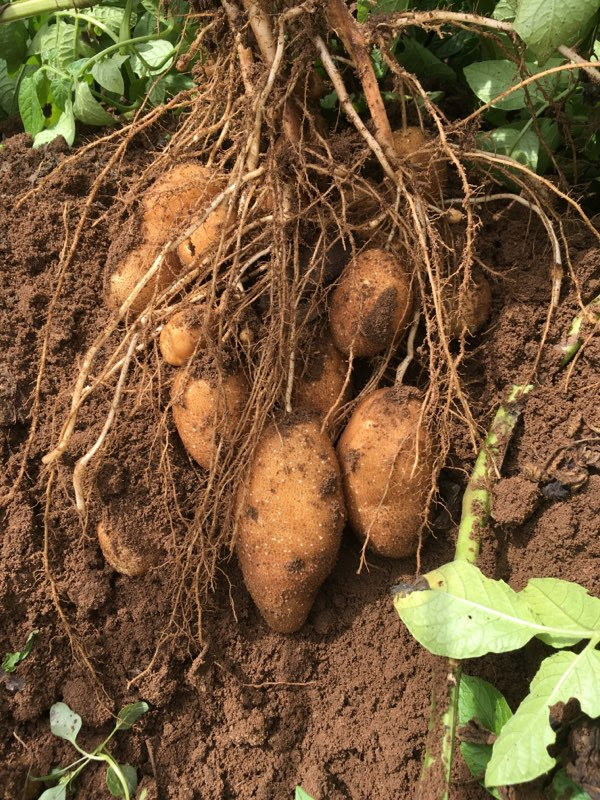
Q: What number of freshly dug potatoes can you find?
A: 12